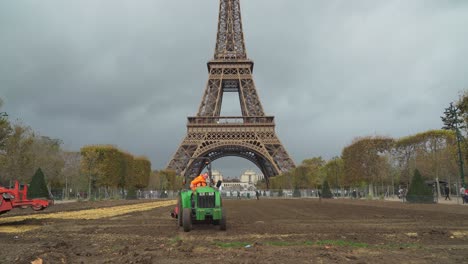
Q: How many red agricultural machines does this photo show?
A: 1